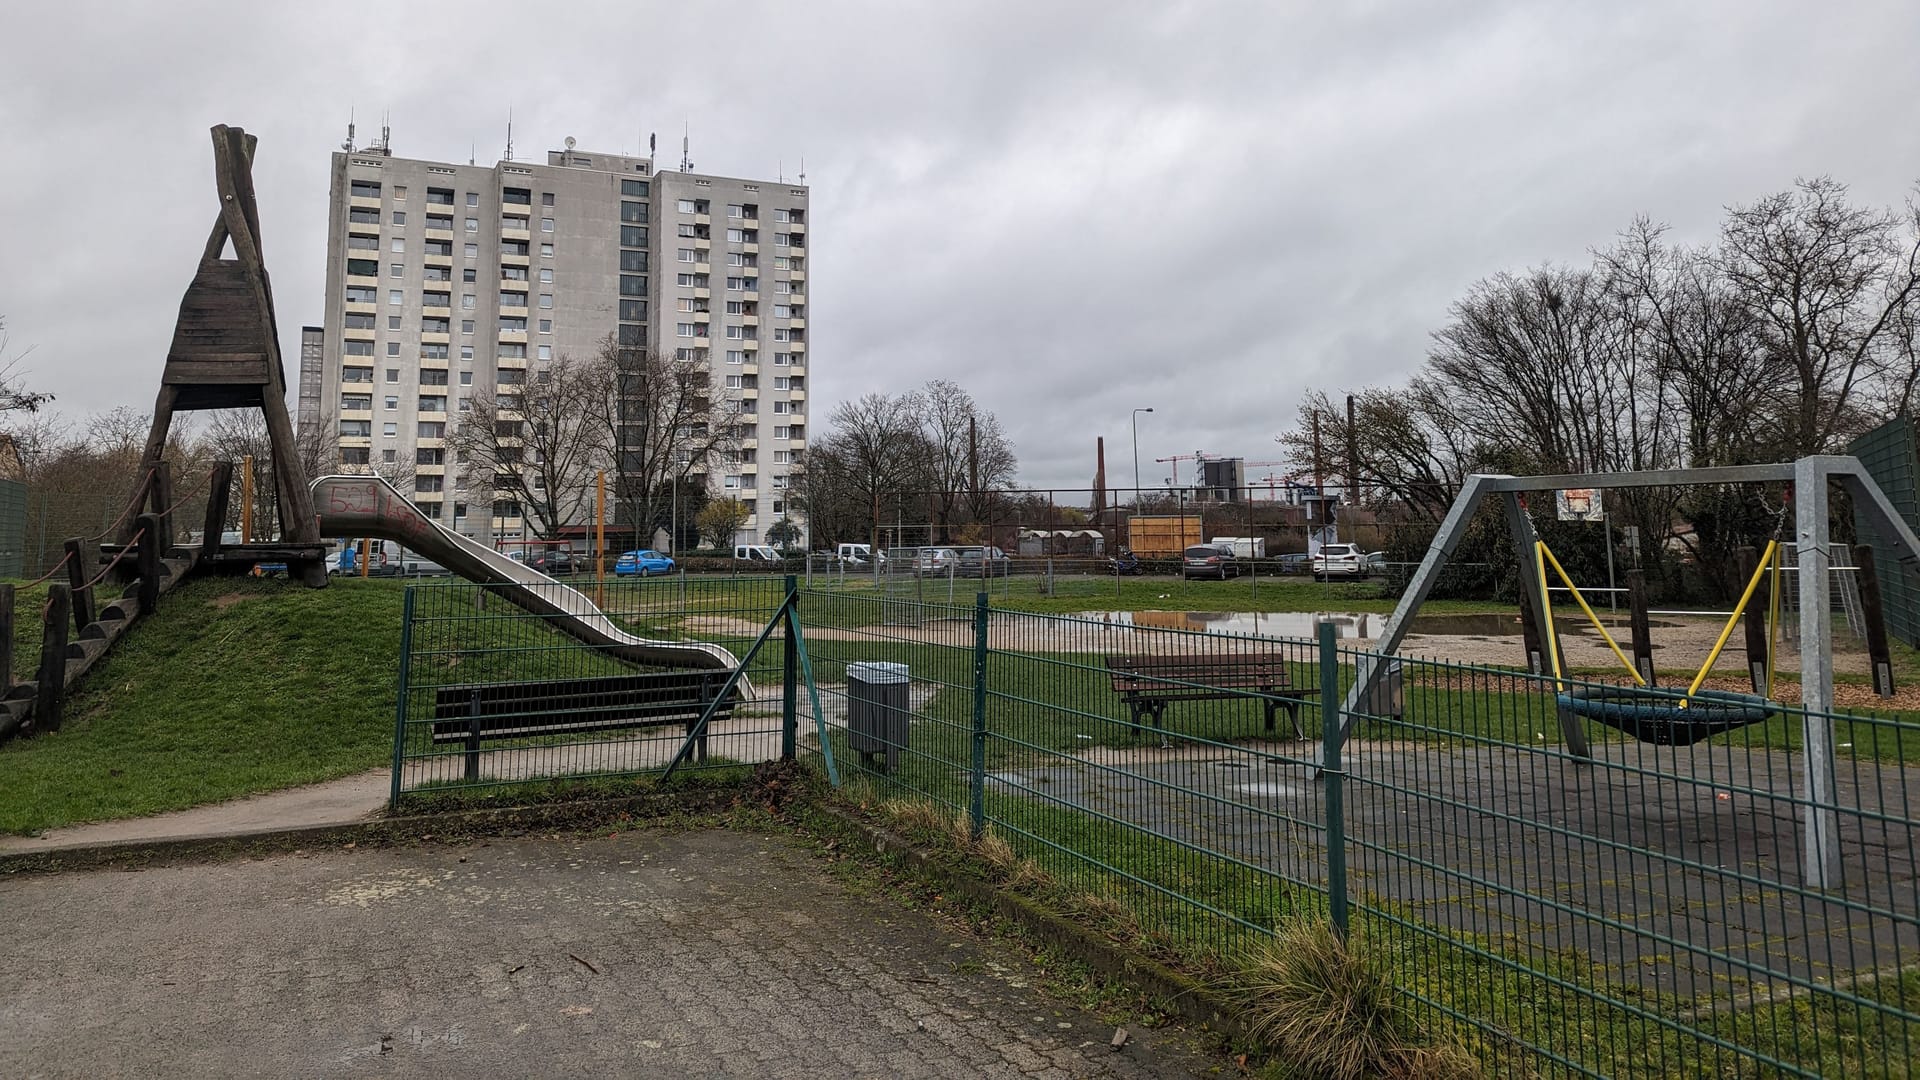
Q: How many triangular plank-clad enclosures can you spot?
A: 1